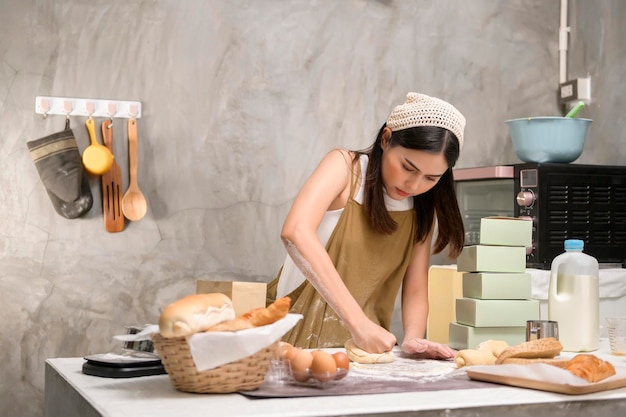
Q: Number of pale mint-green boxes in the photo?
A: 5